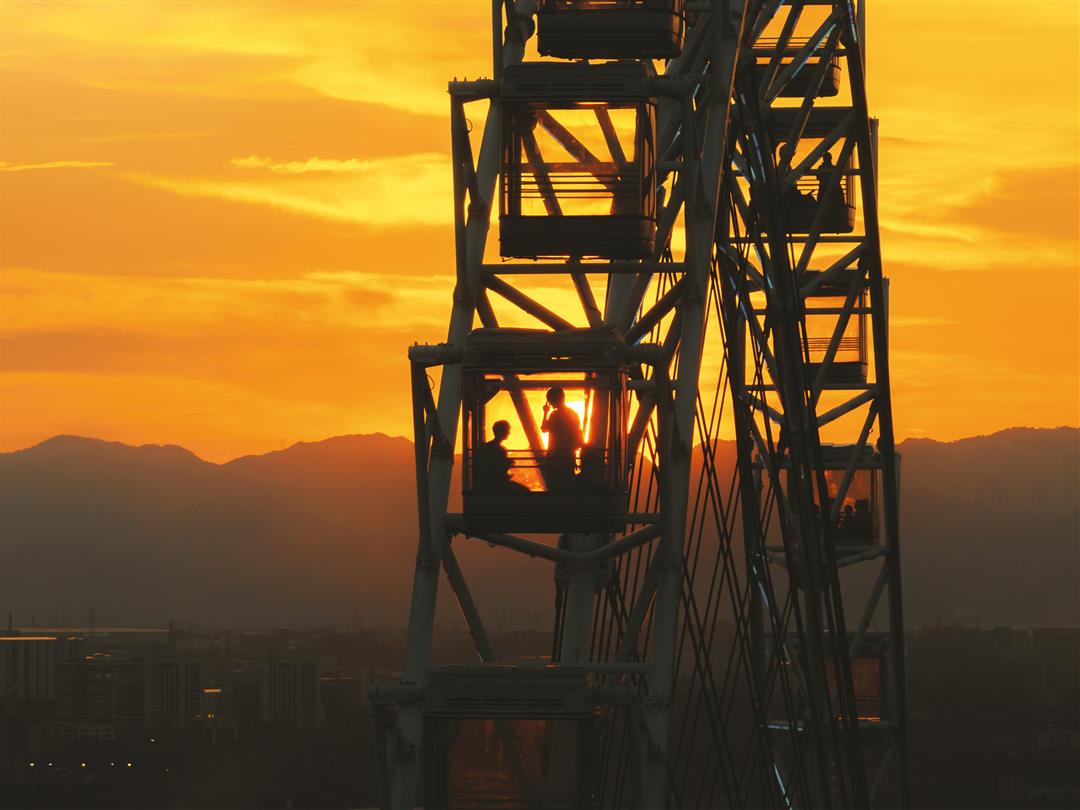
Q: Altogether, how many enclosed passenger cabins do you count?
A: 9